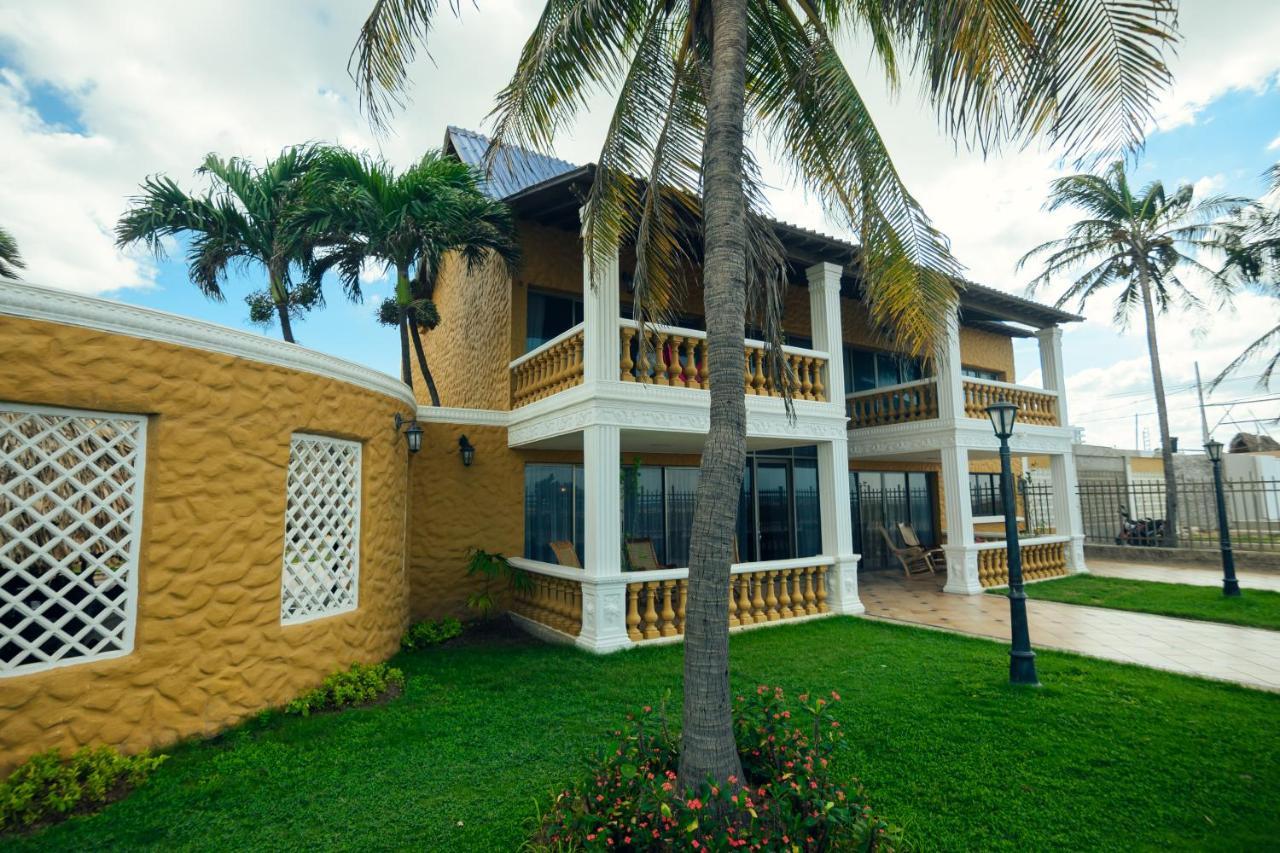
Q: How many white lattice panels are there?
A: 2